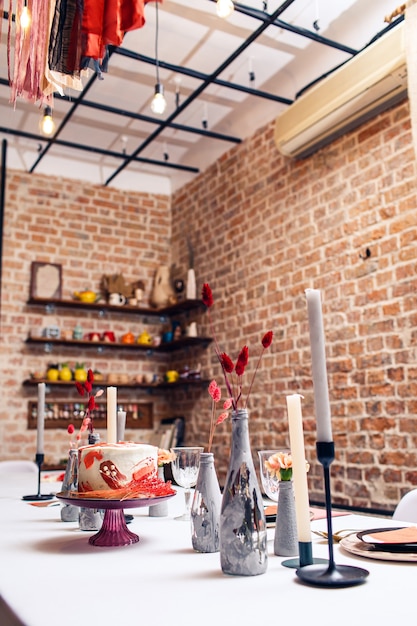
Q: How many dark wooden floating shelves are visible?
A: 3